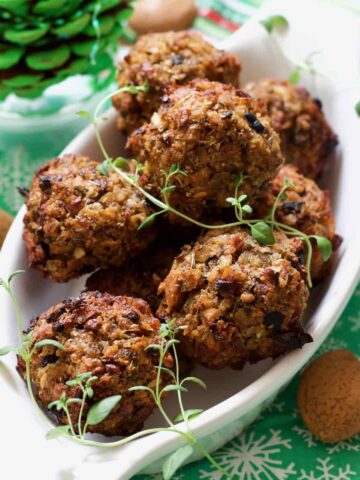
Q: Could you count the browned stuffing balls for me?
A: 8